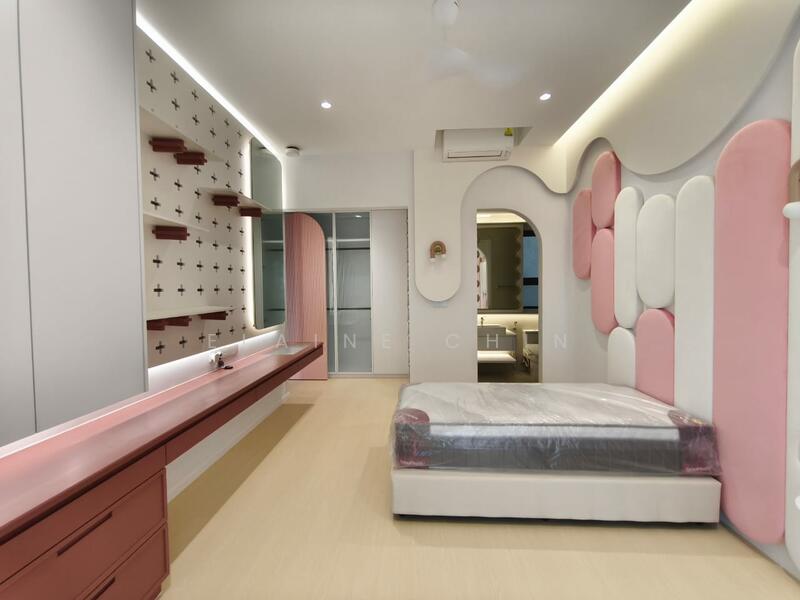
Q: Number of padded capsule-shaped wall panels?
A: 9